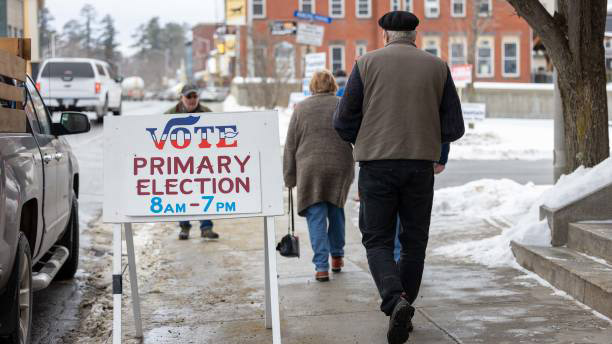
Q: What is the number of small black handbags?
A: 1